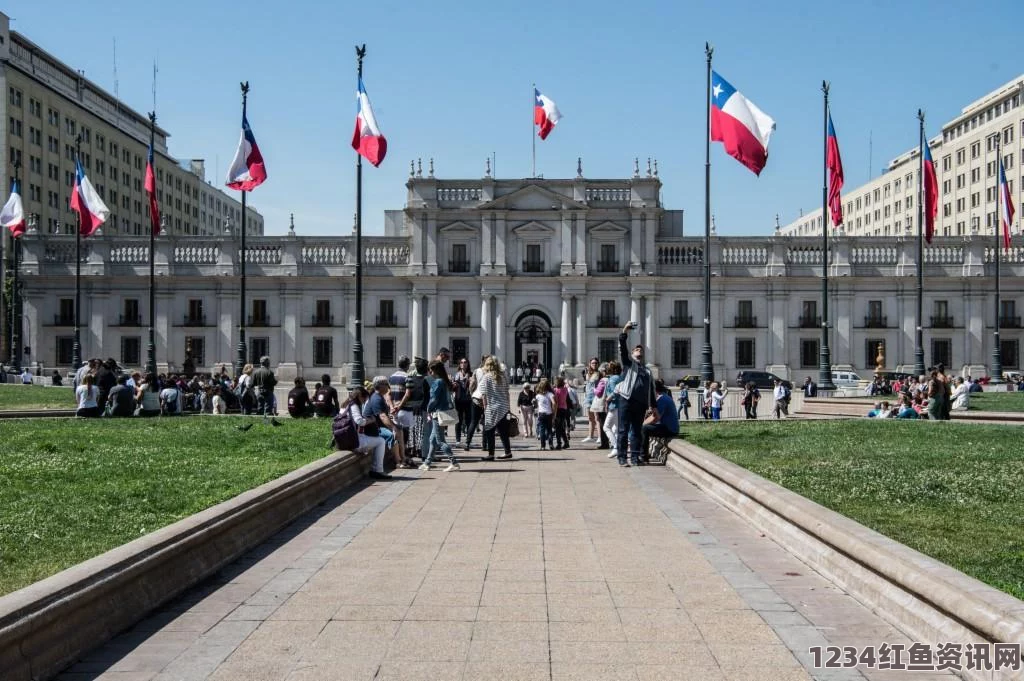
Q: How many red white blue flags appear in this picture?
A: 10